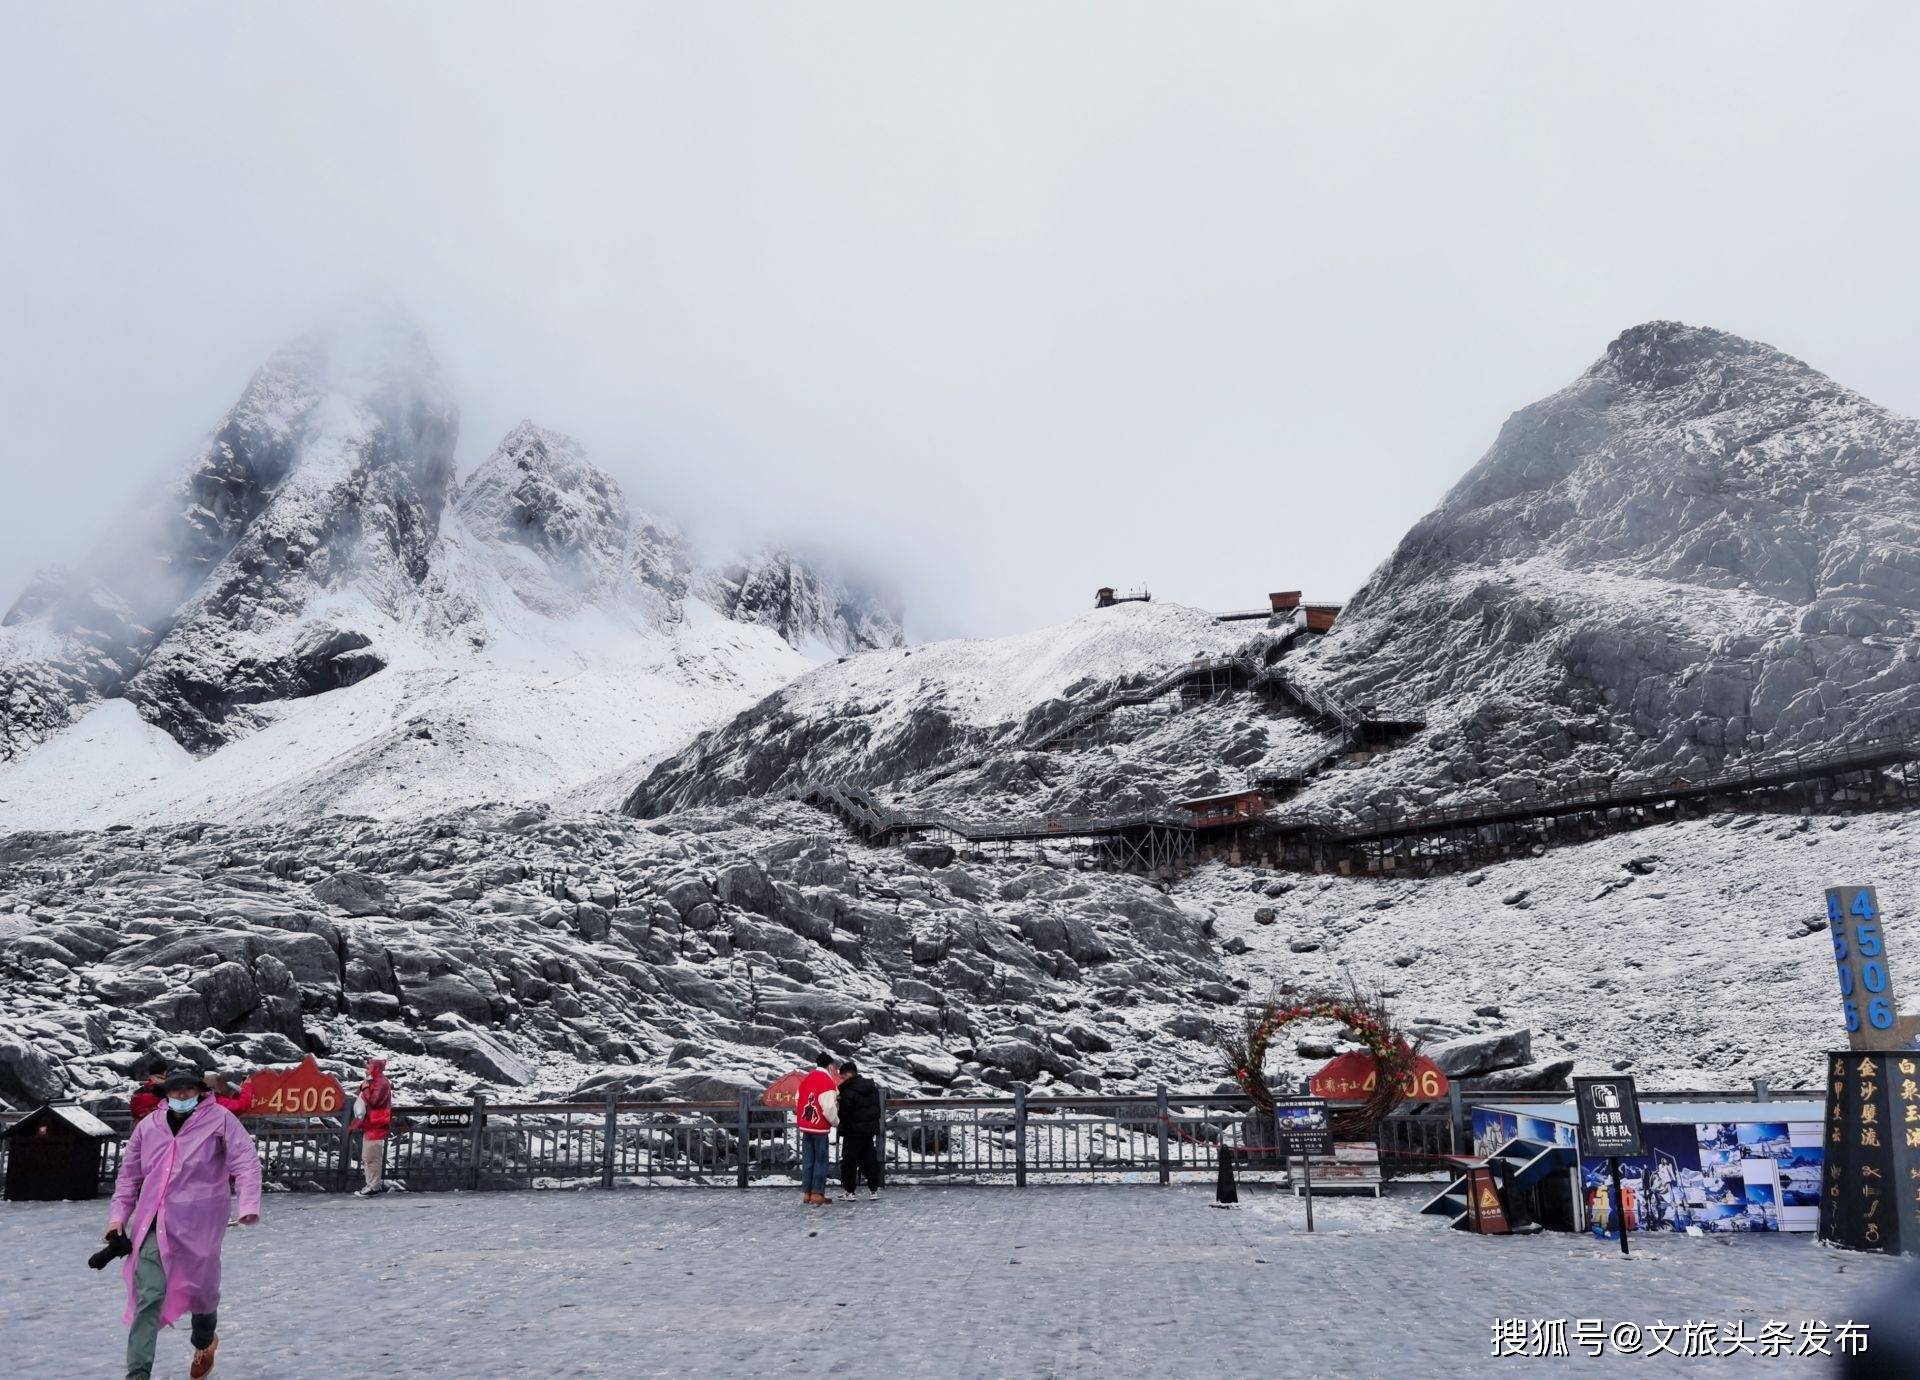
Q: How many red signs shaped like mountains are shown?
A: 3